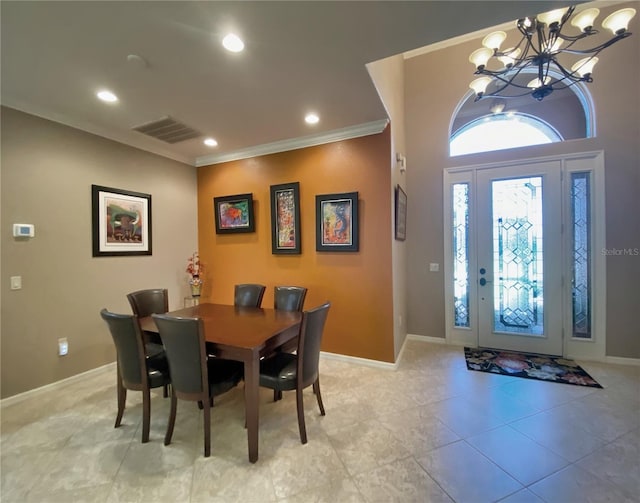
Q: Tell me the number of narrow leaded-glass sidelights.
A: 2